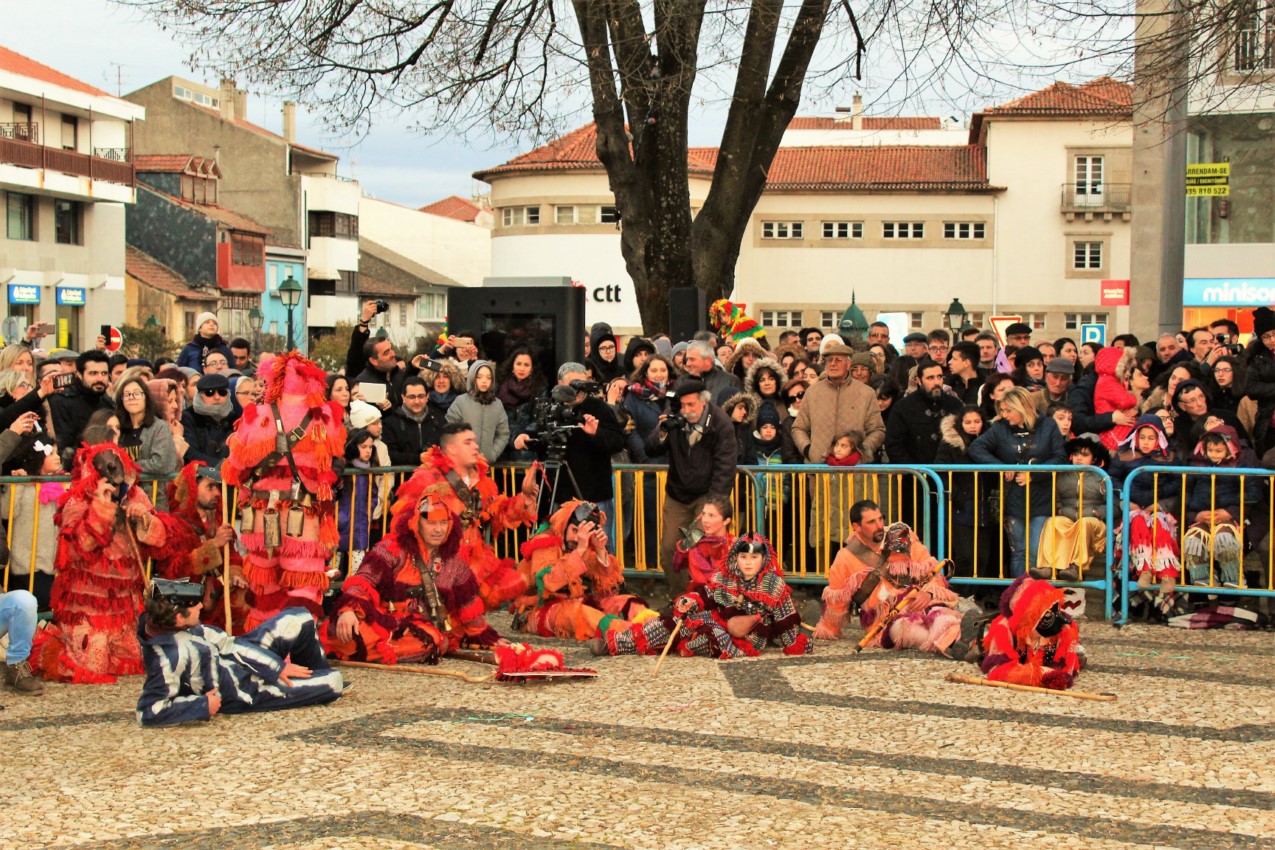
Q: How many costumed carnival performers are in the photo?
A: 11